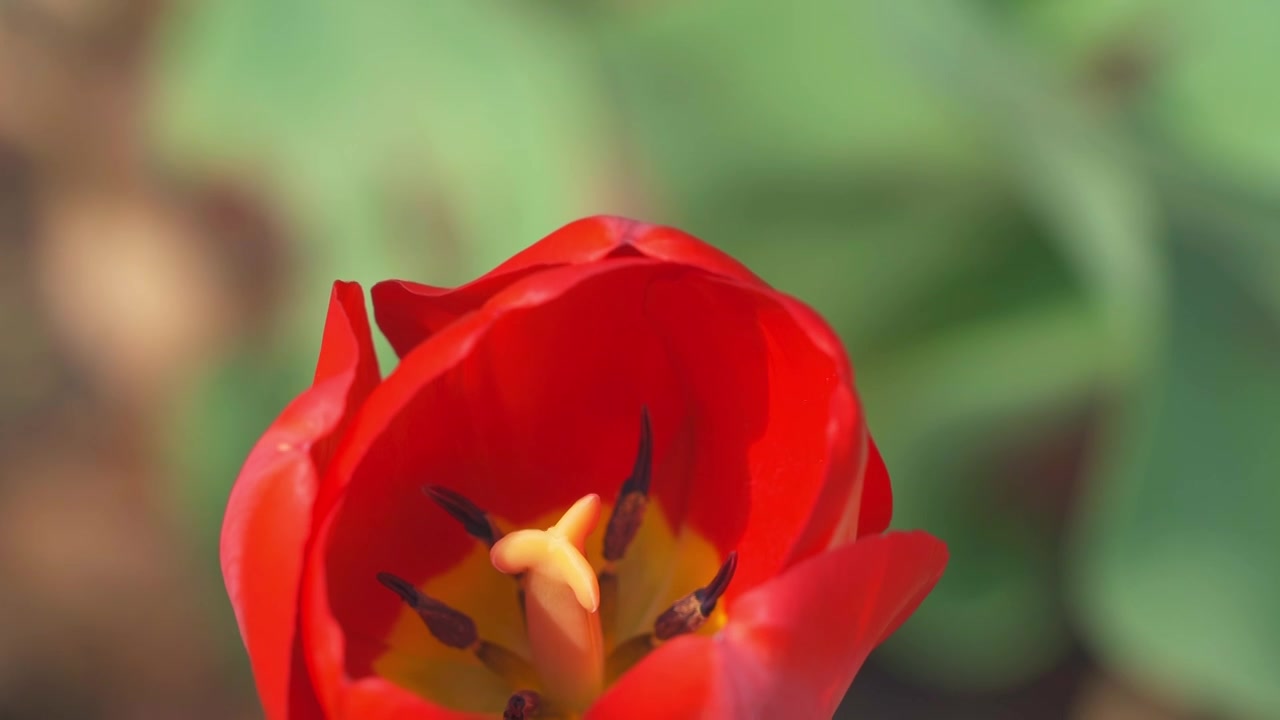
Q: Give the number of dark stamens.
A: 5